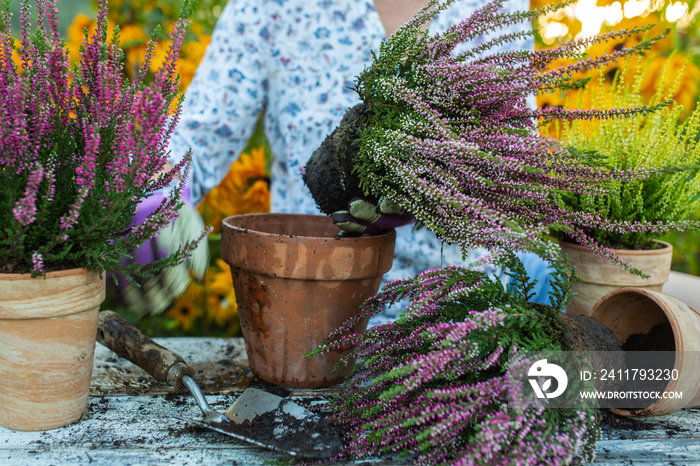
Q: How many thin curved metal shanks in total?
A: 1